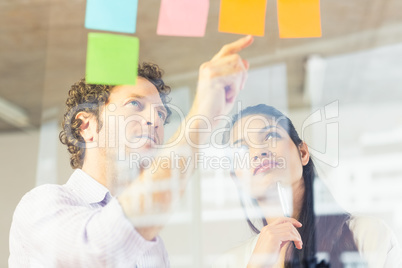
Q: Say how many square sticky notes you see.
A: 5